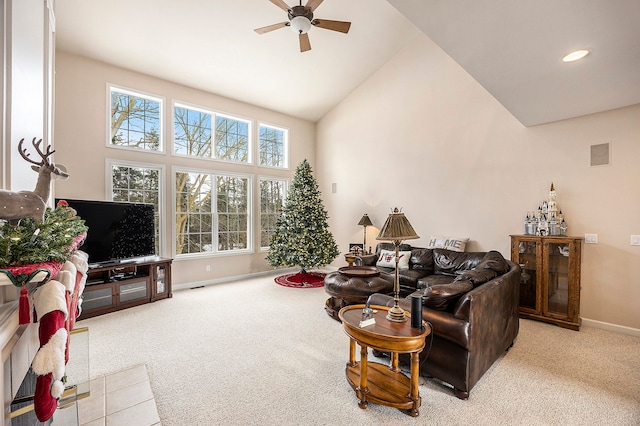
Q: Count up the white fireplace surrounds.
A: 1